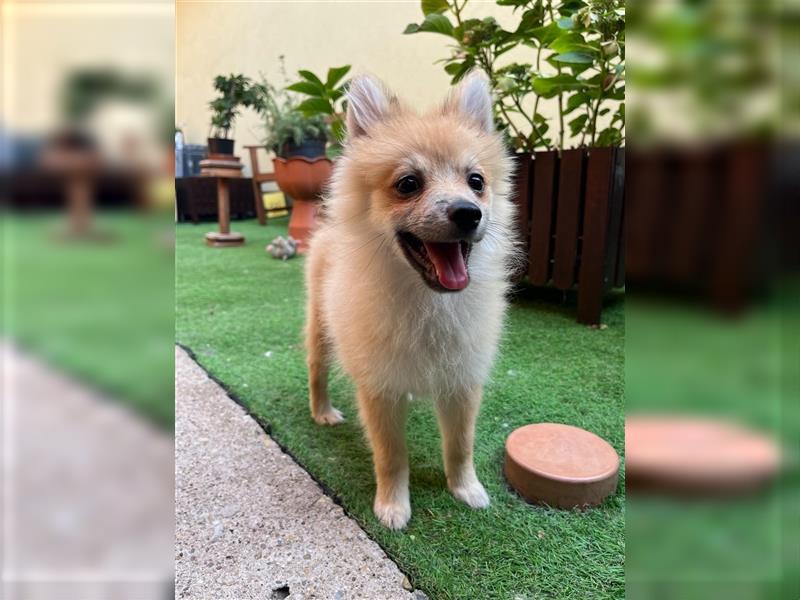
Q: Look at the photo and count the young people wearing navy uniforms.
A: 0